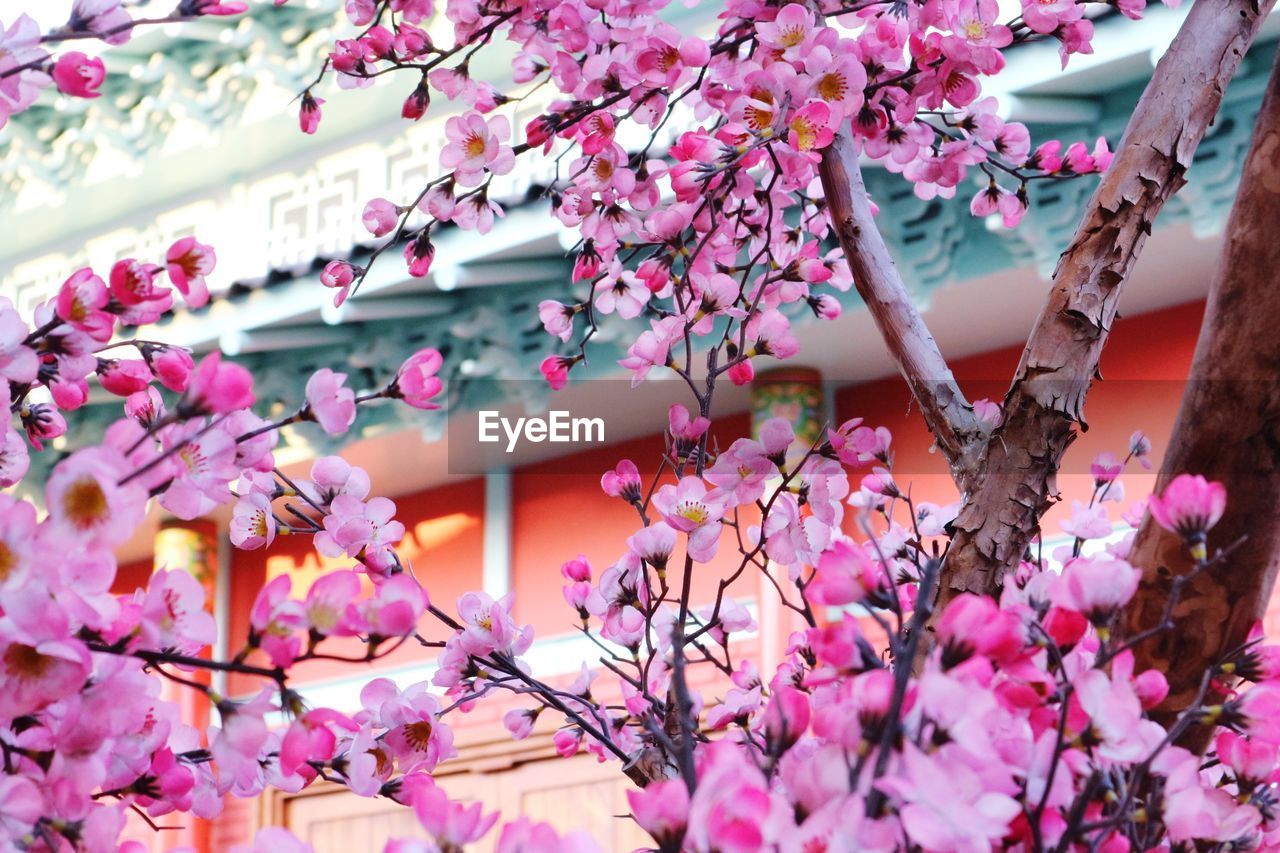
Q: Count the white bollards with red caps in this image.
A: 0